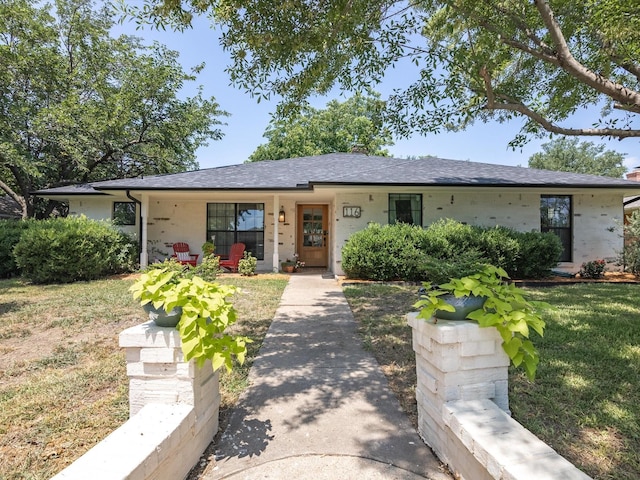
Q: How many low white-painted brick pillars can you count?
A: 2